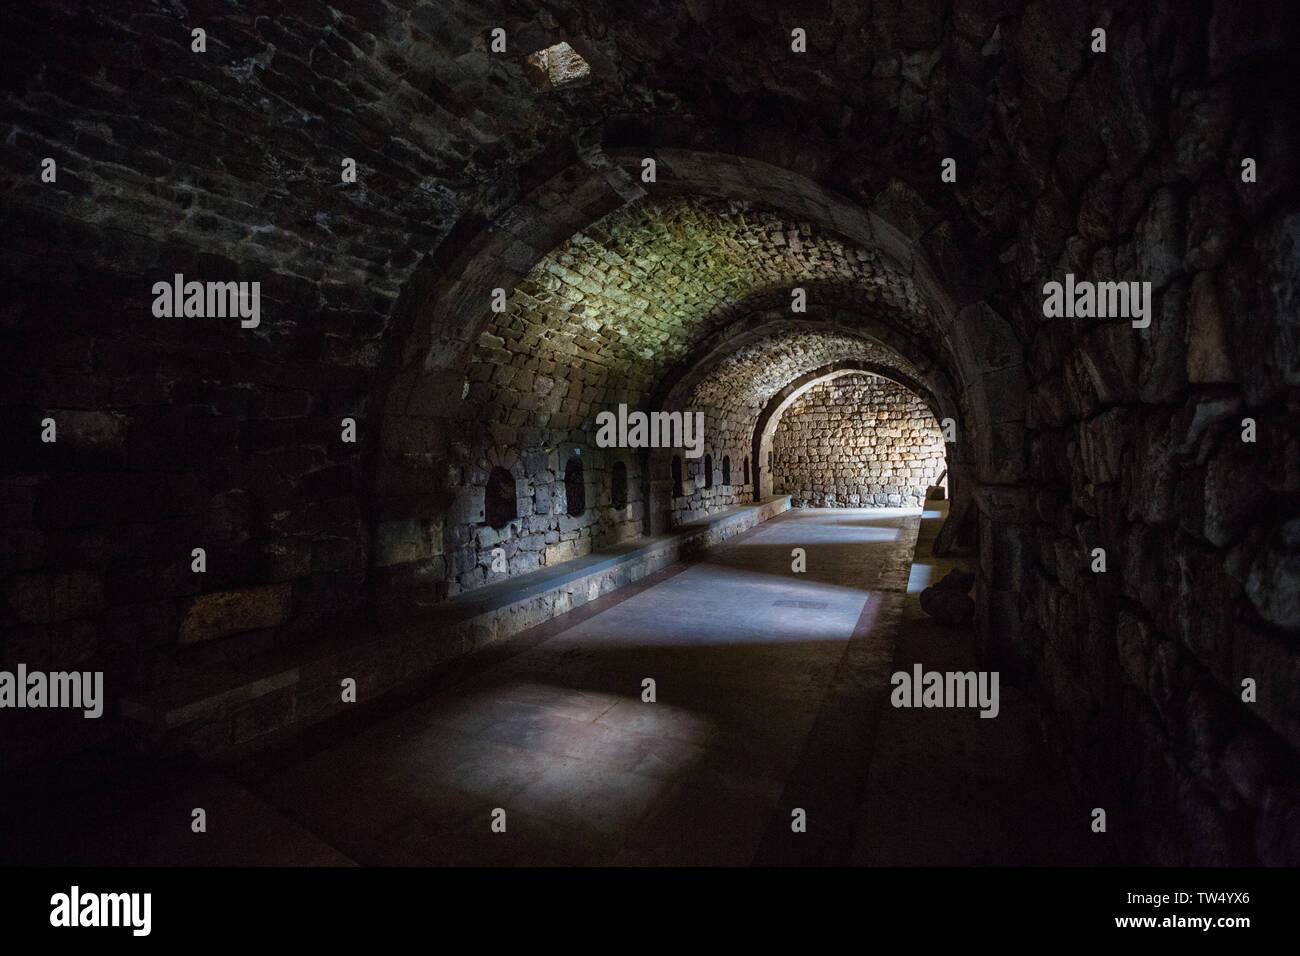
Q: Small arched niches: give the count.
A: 7